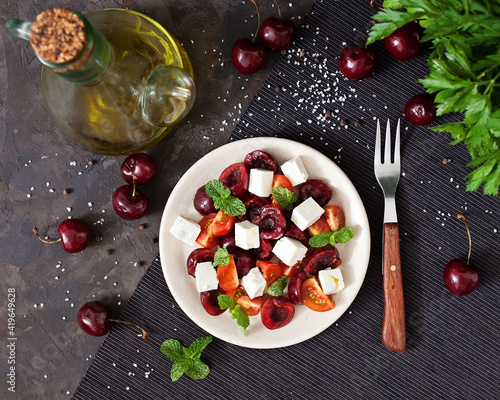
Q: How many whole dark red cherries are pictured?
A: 10